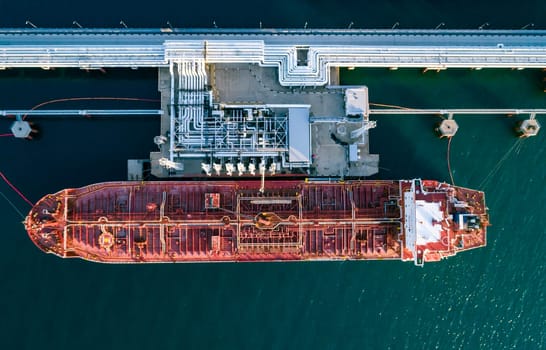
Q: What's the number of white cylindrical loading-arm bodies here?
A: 7